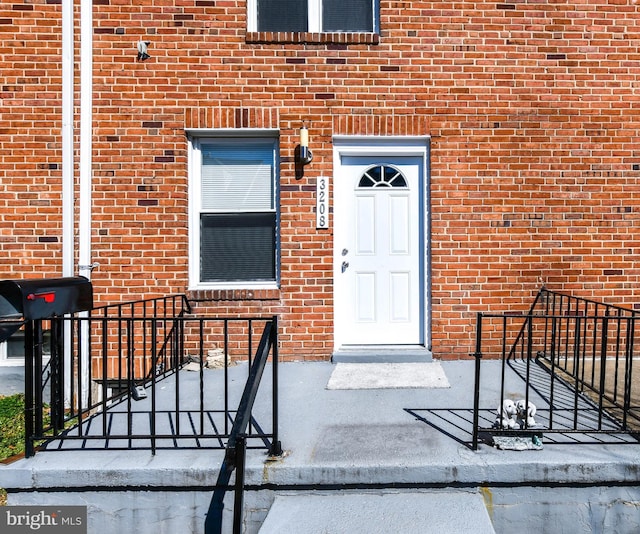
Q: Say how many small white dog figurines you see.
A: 2